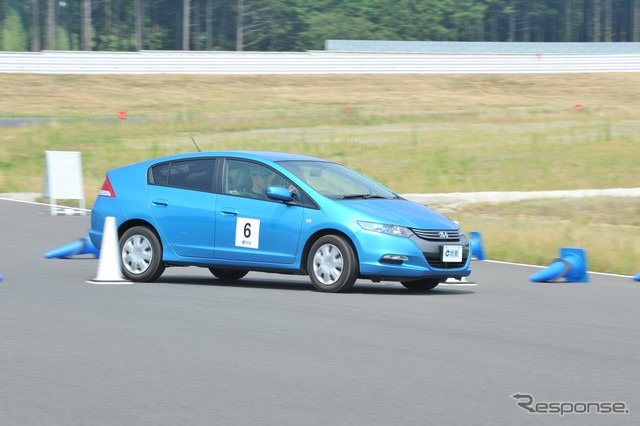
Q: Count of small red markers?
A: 3